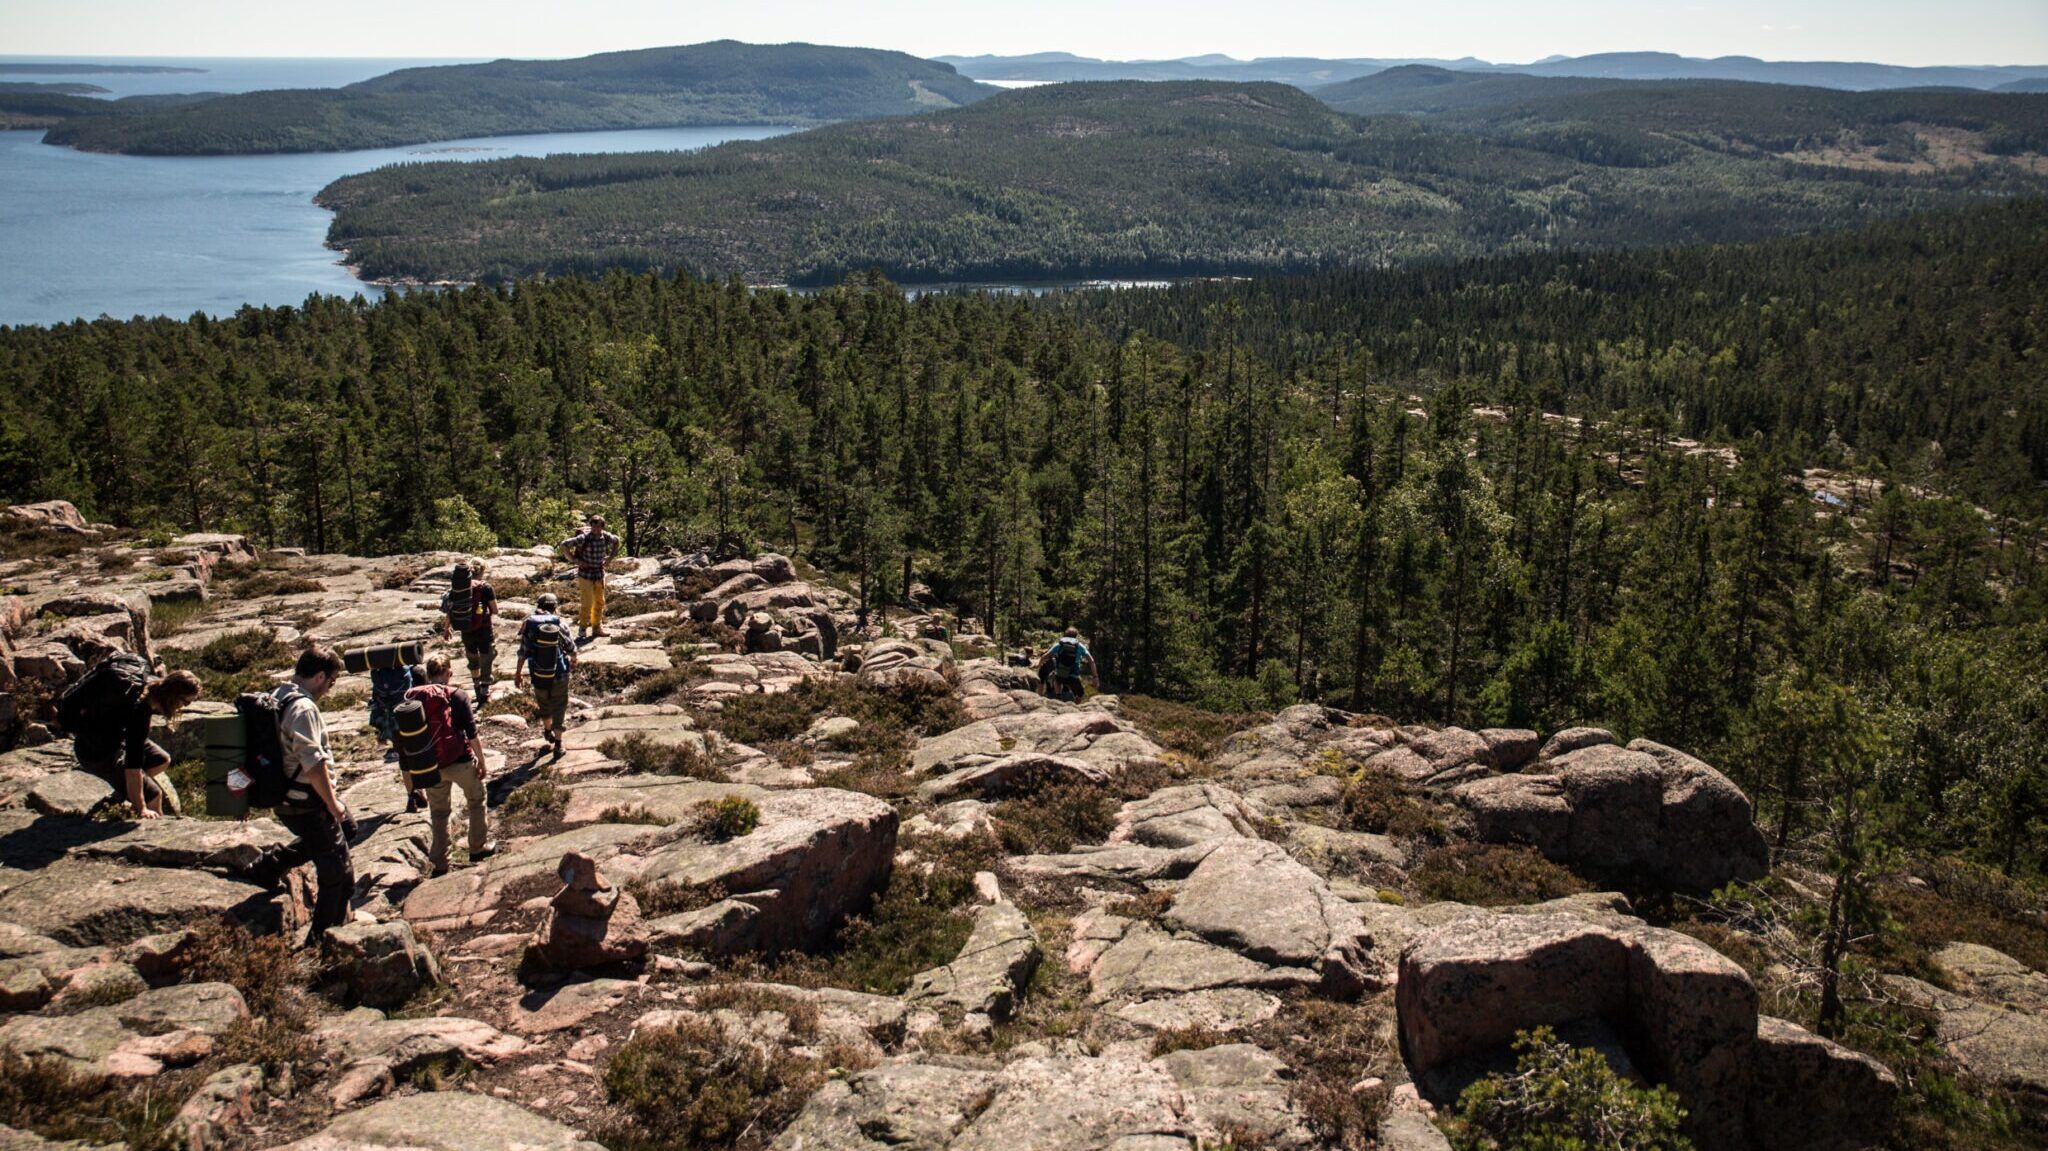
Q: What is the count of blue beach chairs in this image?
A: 0